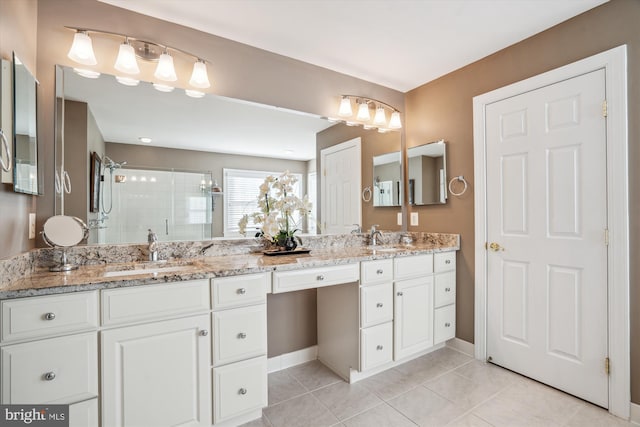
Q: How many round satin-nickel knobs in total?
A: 14